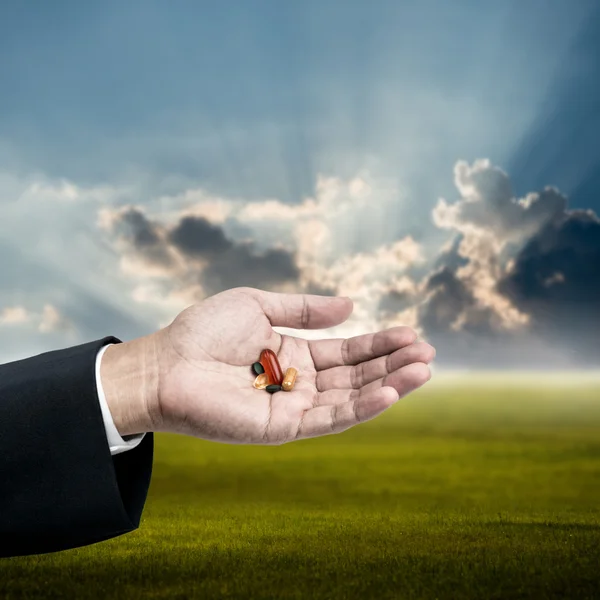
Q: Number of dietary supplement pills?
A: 5